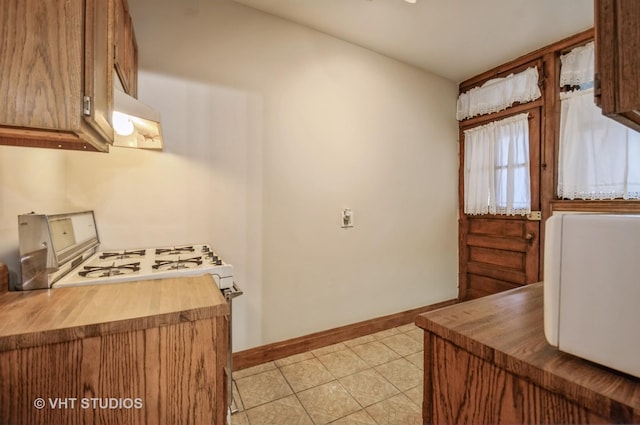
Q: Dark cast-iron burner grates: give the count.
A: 4